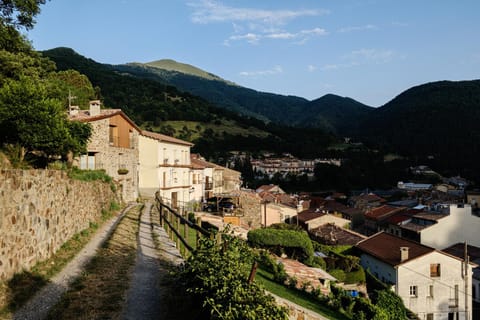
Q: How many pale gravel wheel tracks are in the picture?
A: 2